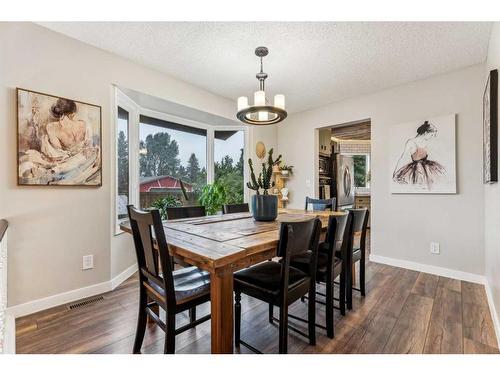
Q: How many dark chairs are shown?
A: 7